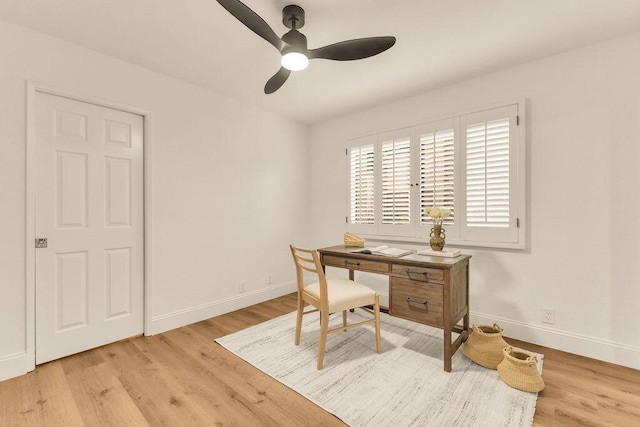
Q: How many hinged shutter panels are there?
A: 4